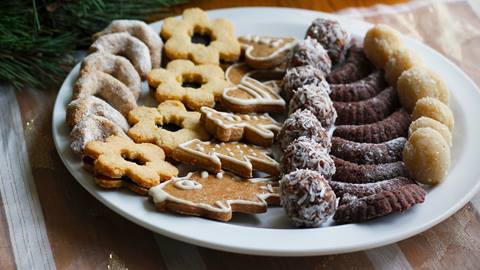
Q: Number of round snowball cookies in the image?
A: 7